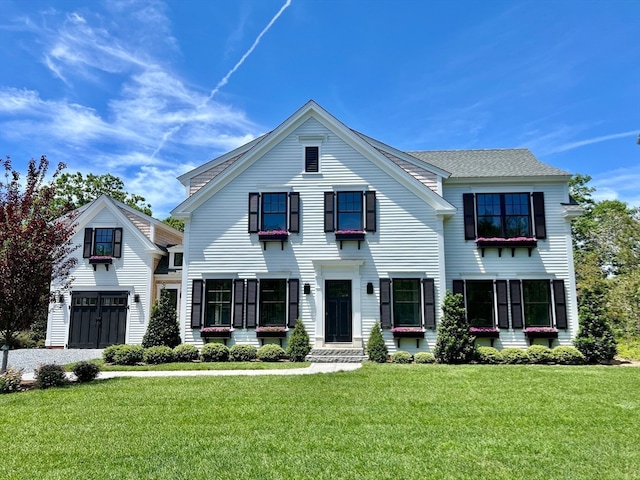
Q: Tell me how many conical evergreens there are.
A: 5